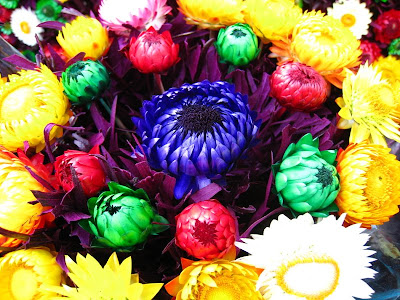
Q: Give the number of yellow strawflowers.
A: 12